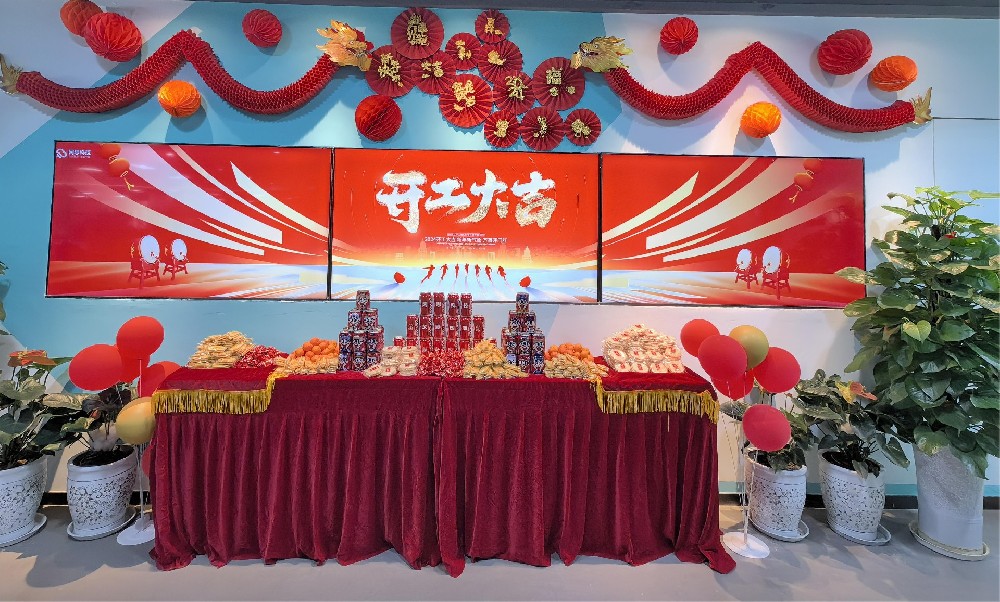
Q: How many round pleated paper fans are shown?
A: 12